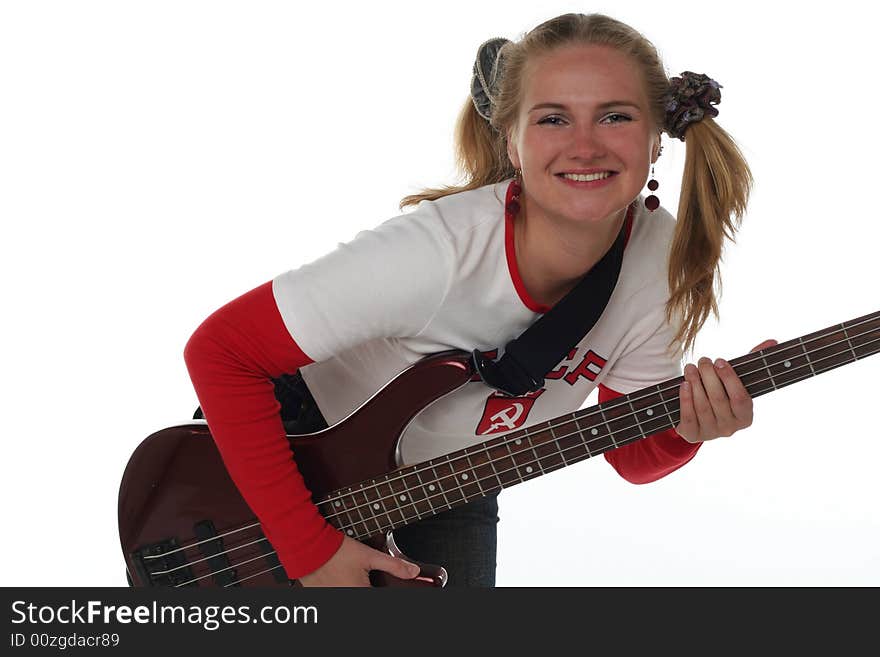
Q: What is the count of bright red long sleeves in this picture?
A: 2